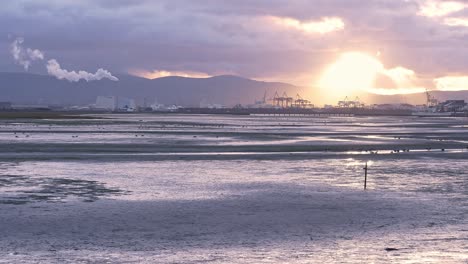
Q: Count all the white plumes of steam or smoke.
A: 2